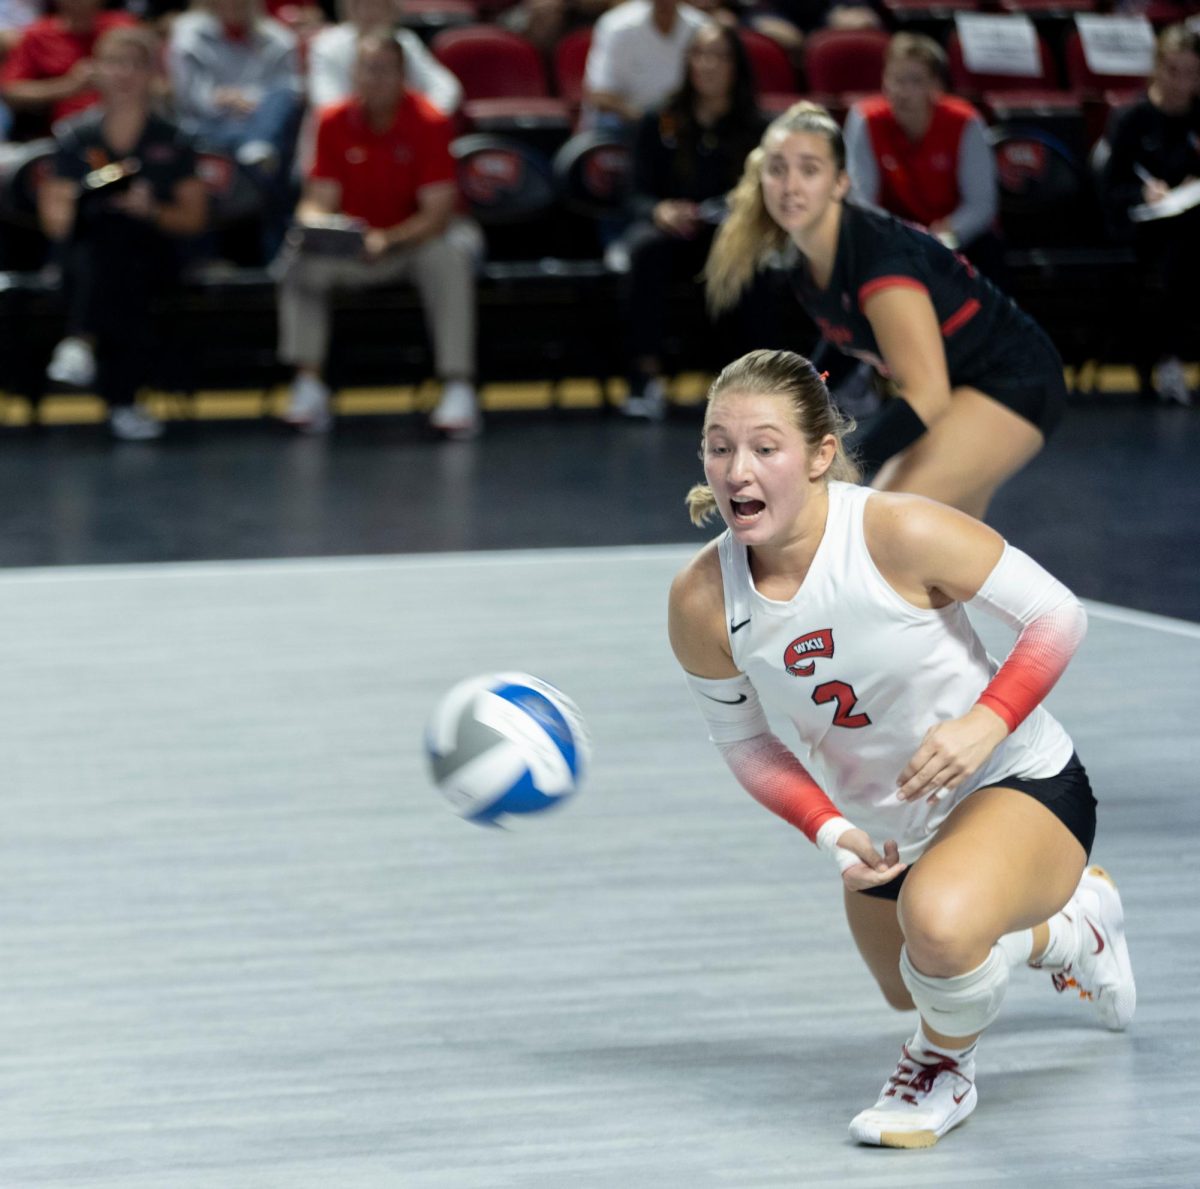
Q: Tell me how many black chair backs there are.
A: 5